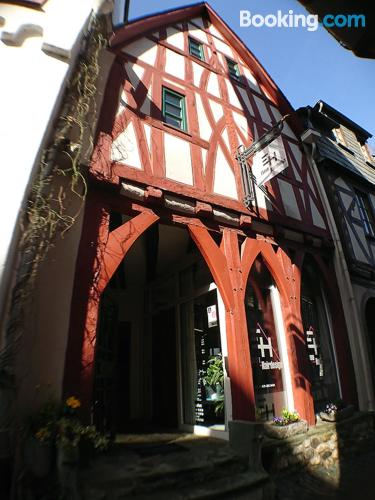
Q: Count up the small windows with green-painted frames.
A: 3